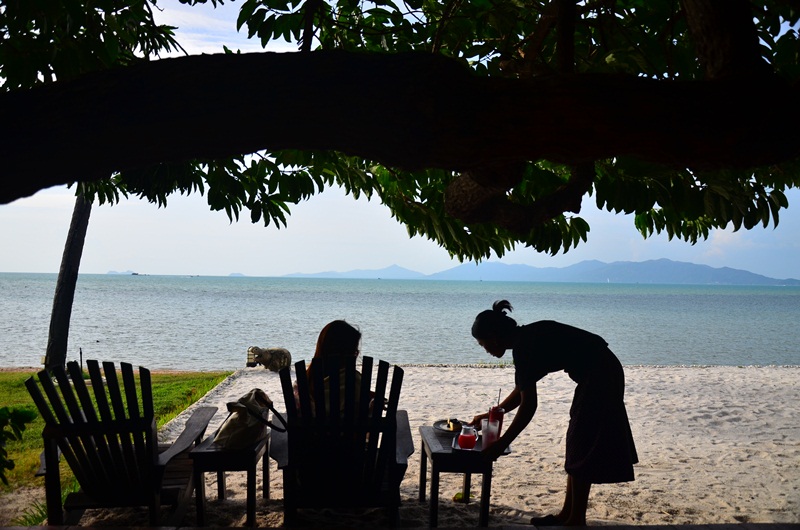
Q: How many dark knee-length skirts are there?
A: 1